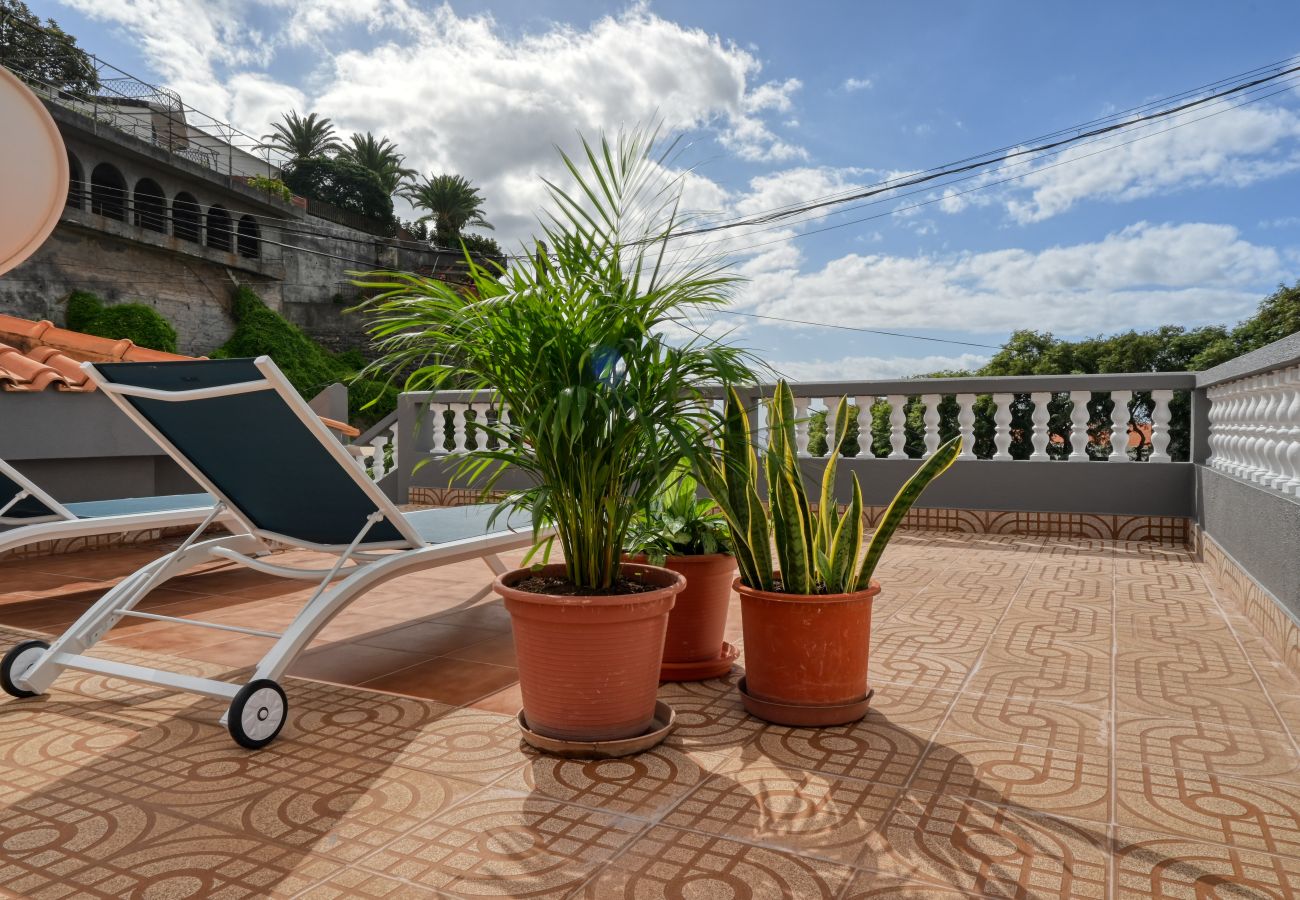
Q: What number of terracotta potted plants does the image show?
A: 3